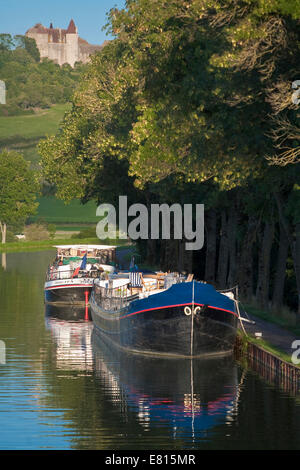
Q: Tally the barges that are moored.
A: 2